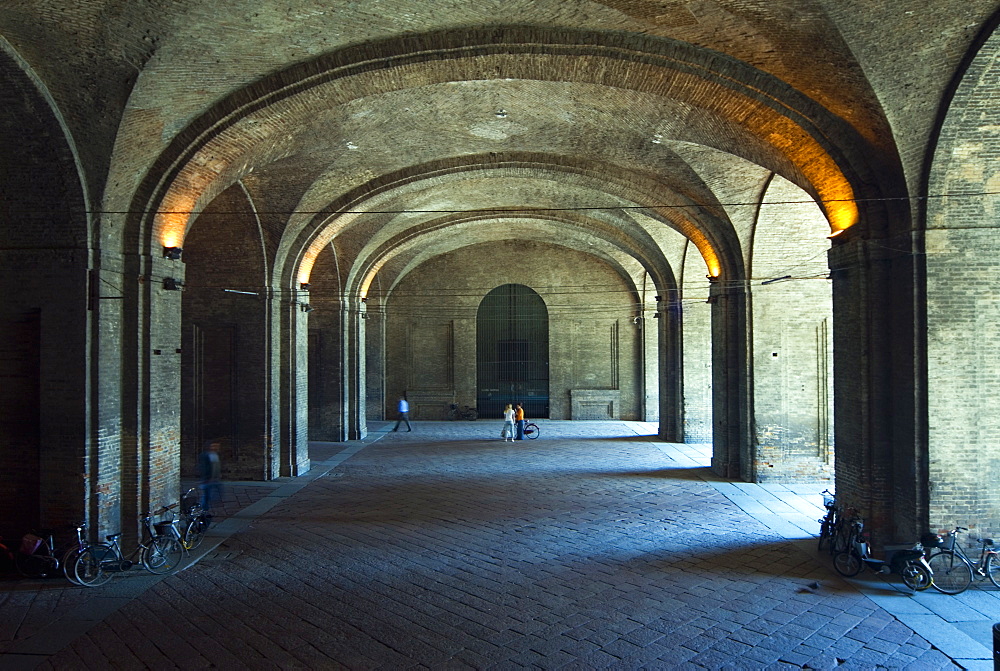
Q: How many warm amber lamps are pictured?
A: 5